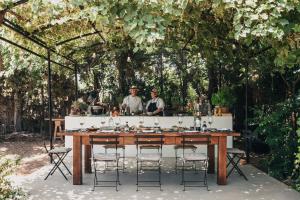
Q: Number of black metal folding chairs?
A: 8